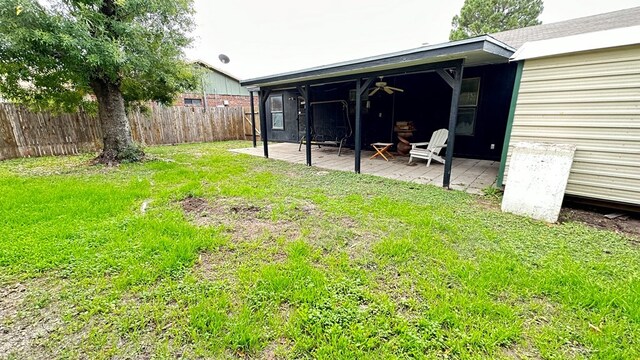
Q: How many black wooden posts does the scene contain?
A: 5